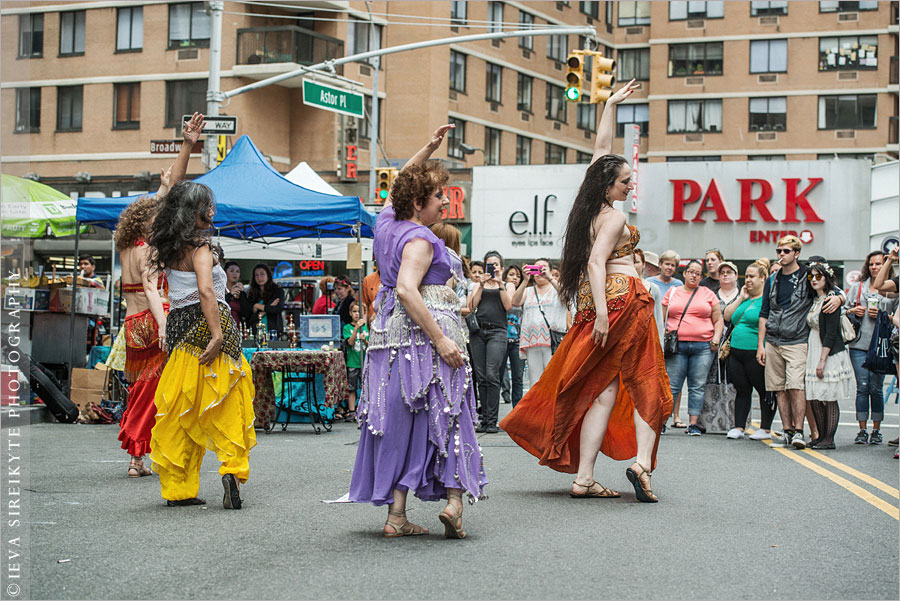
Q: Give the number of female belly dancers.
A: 4